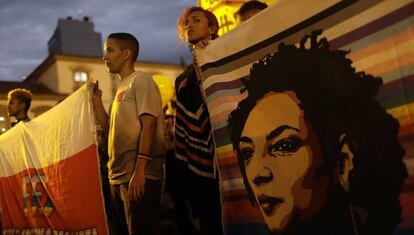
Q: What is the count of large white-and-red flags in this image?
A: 1